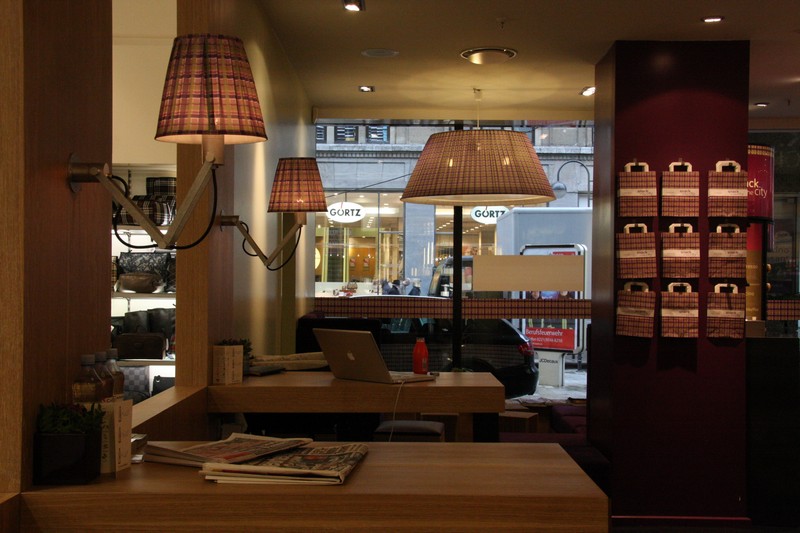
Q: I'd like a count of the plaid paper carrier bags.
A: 9